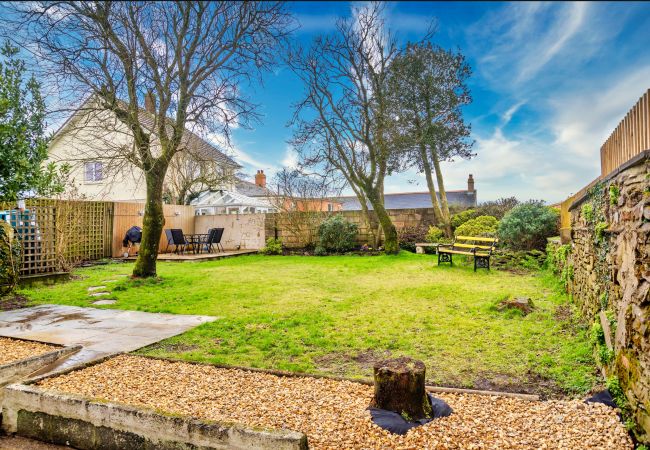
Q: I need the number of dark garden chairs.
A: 4